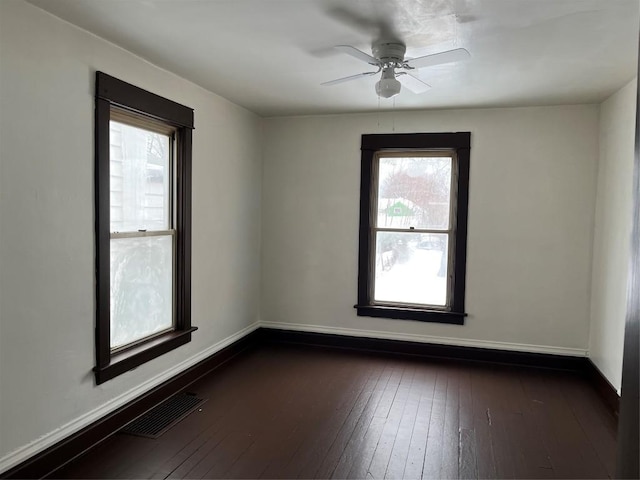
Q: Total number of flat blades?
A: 4